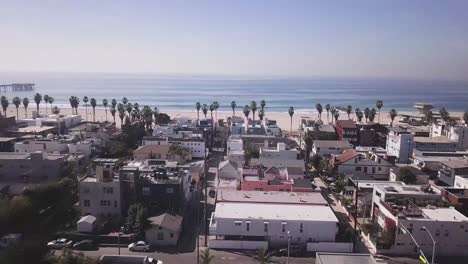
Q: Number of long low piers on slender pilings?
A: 1